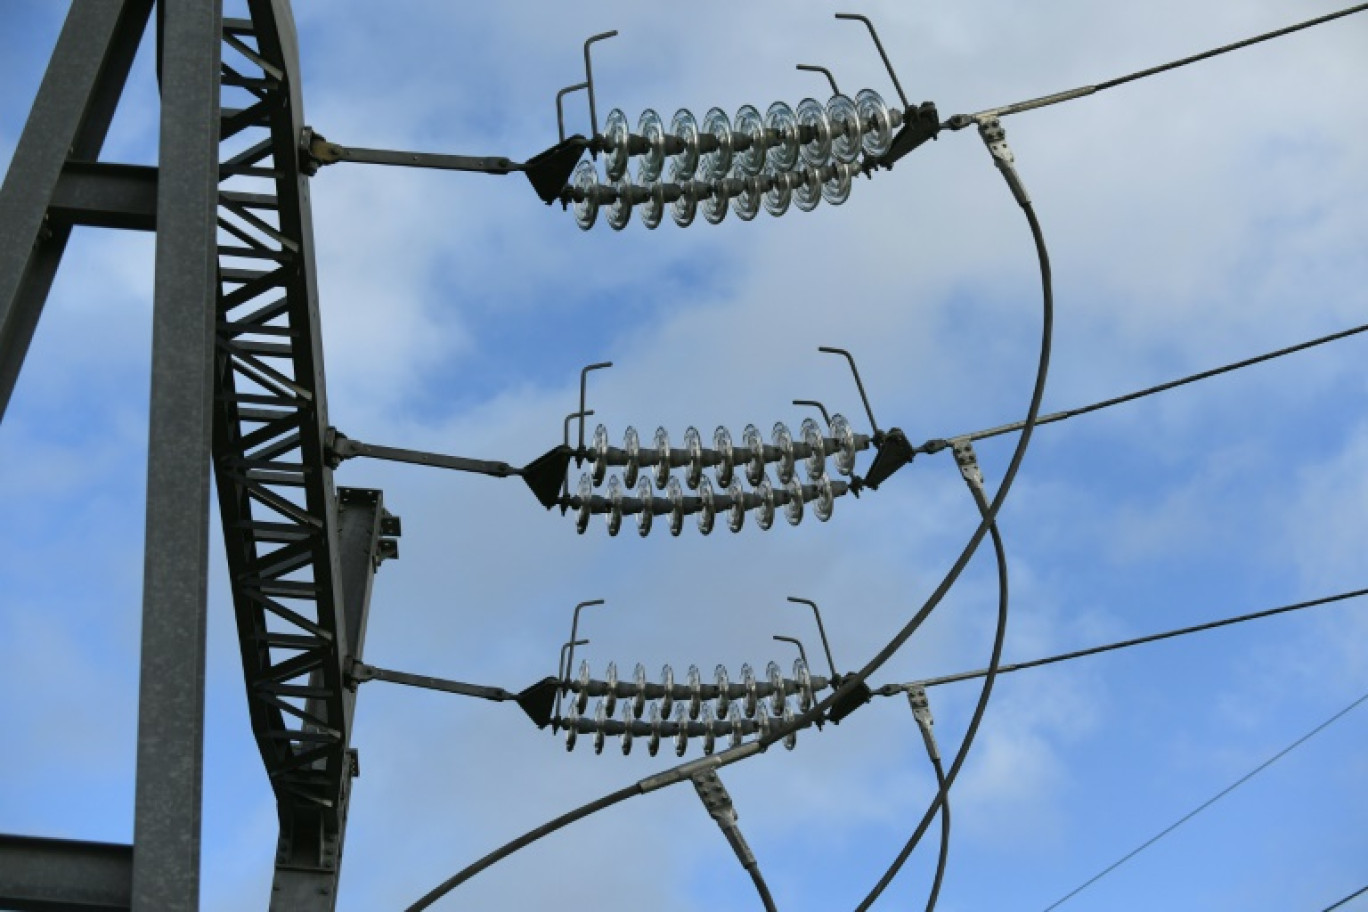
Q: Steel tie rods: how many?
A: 3